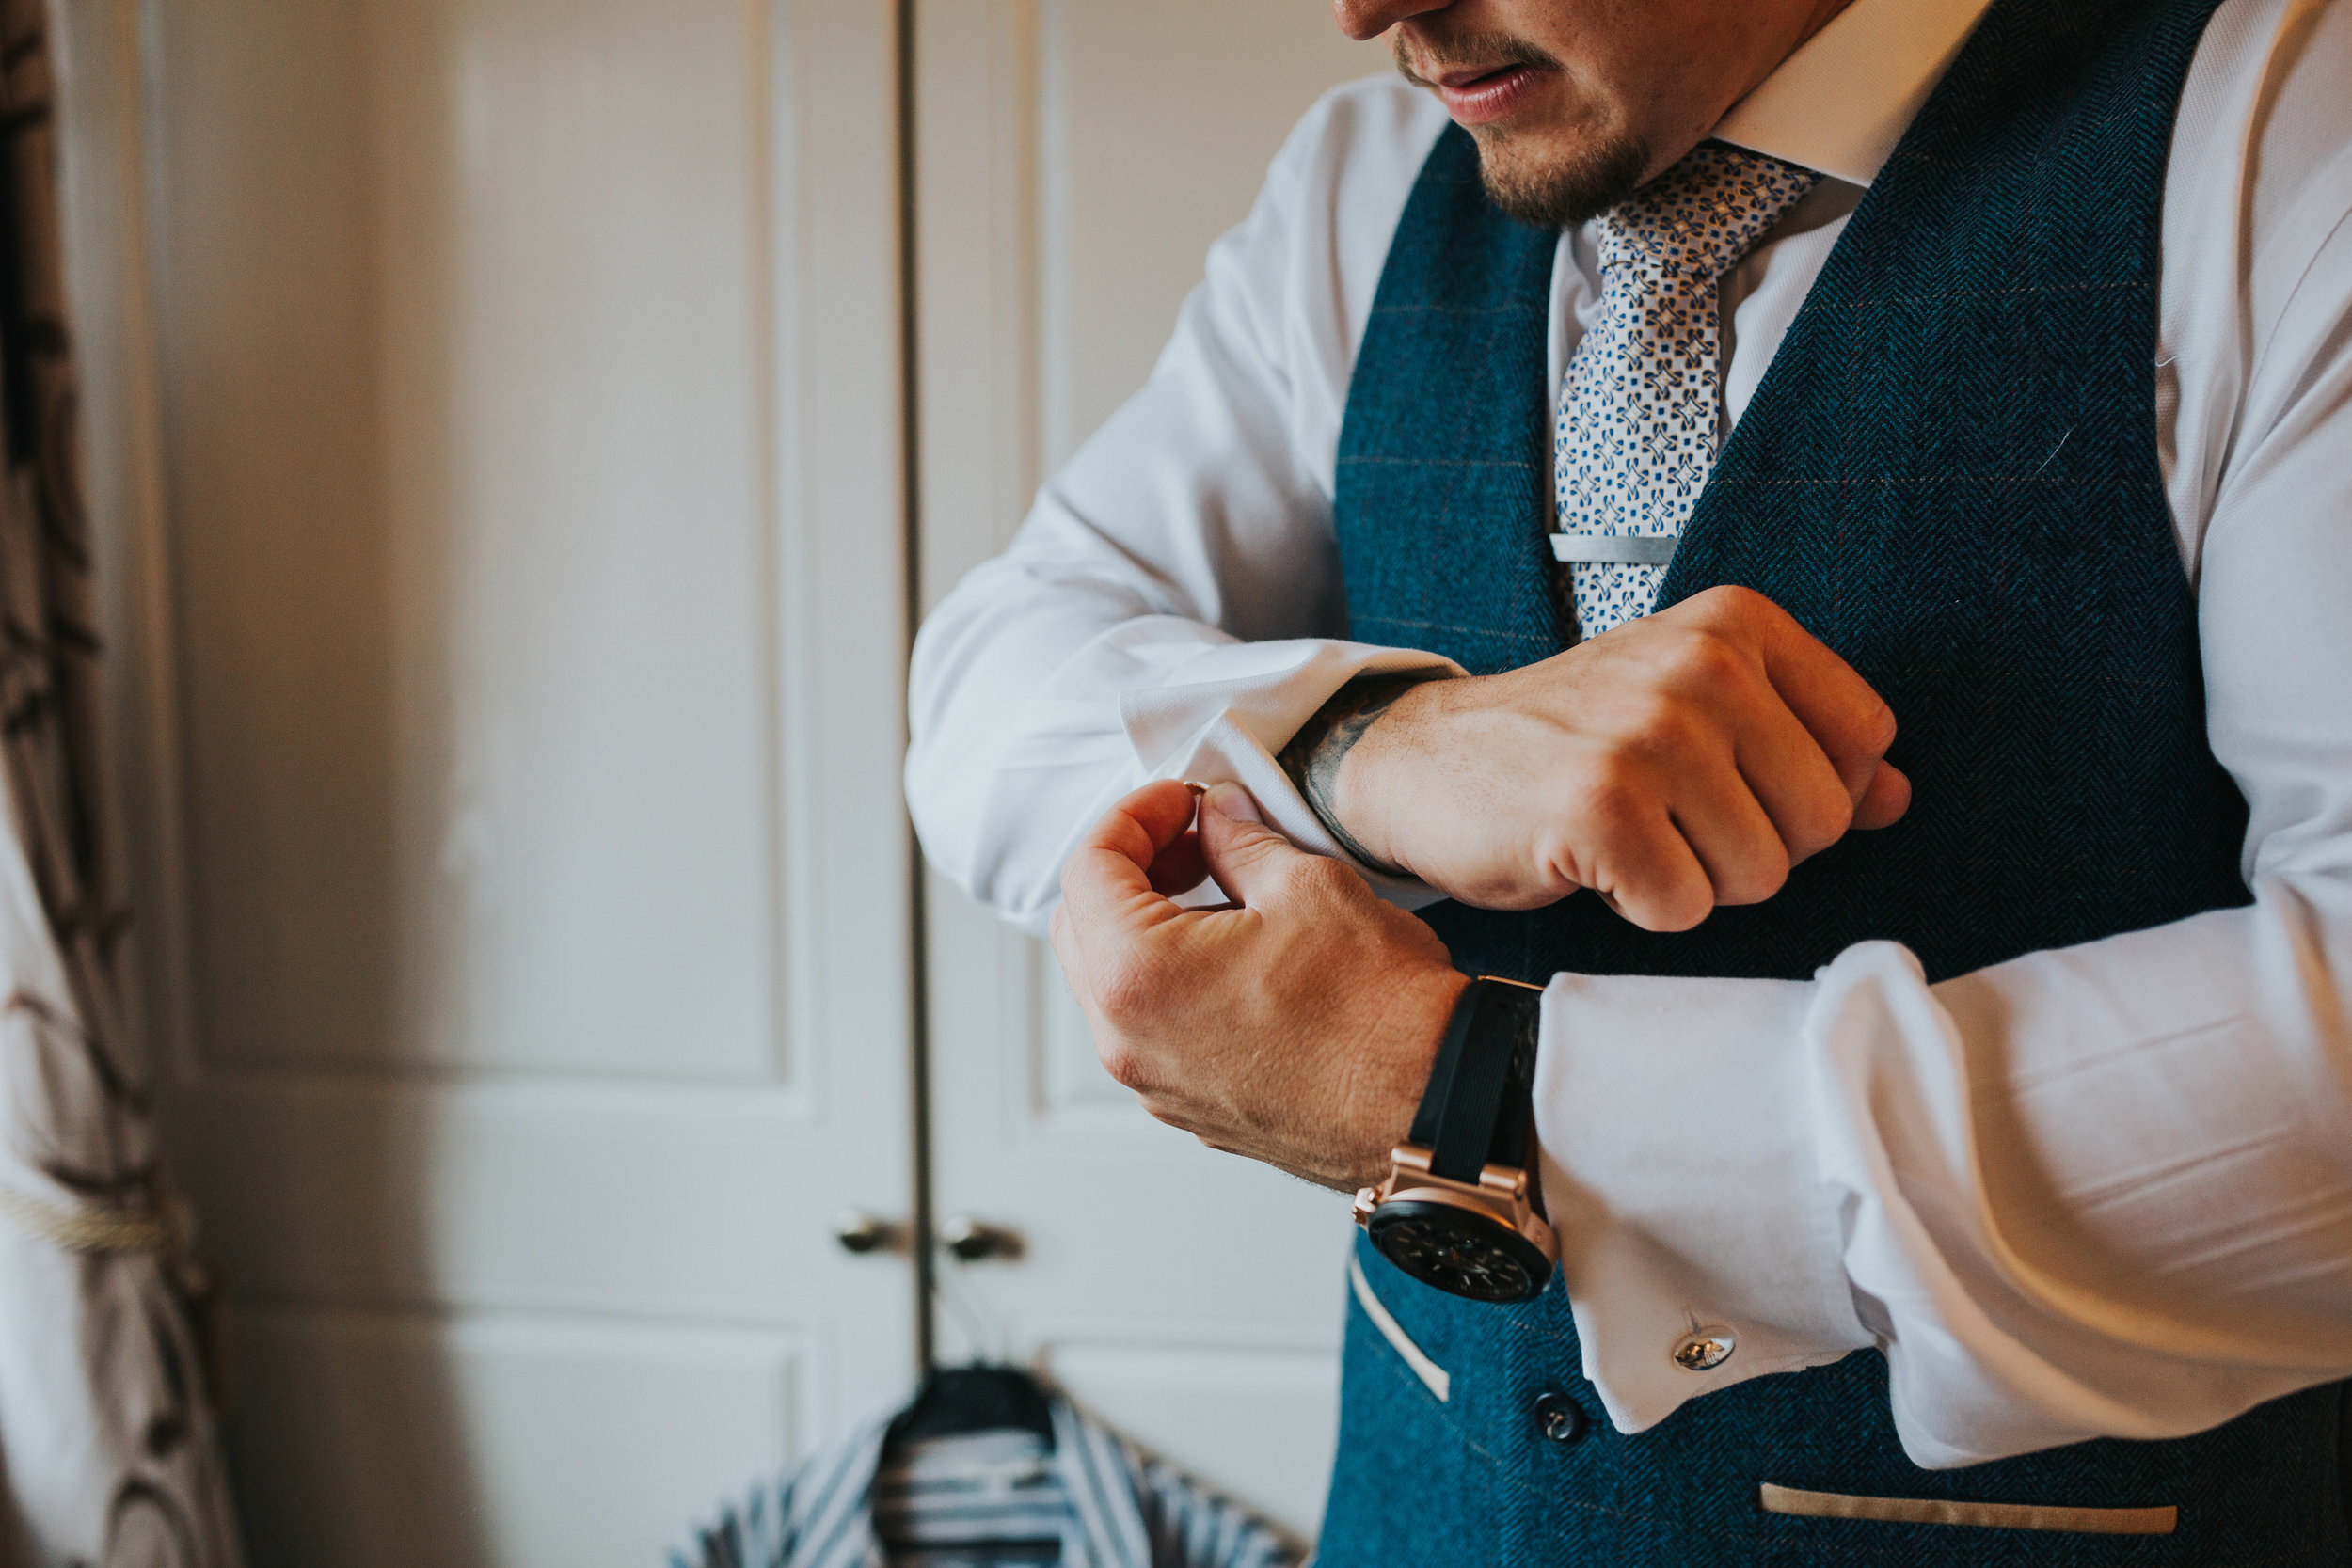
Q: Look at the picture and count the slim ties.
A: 1